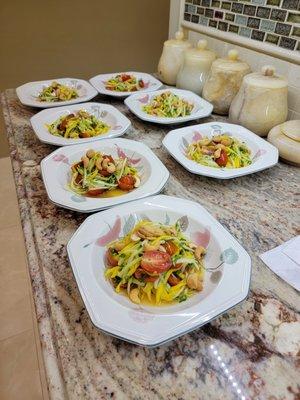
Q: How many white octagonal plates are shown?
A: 7